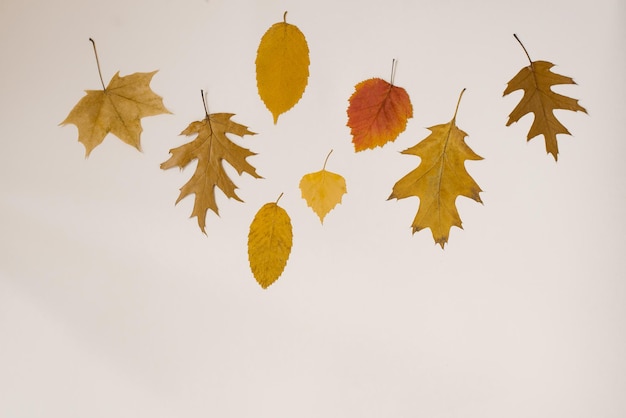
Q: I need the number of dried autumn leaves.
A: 8